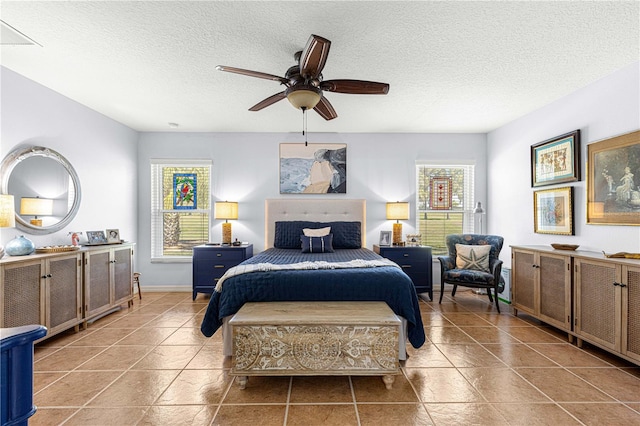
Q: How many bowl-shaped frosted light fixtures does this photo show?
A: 1